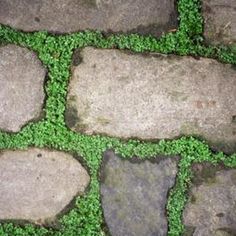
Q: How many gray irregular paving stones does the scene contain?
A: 7